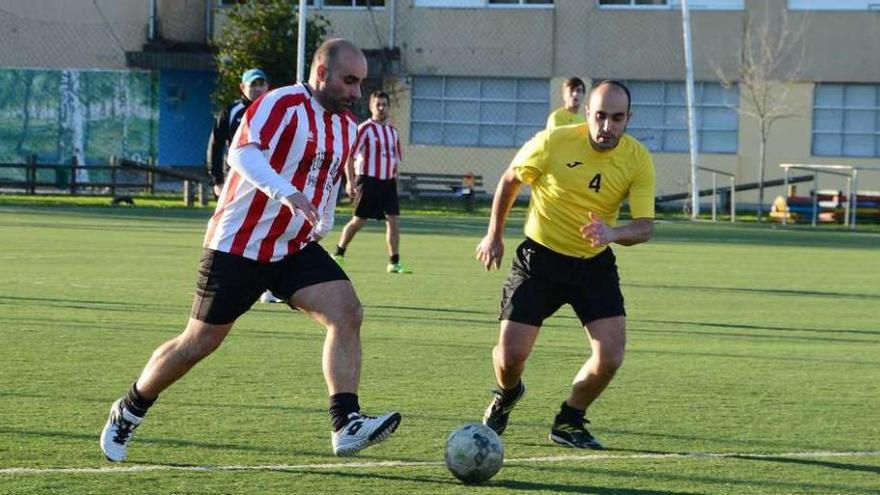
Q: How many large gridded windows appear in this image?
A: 3